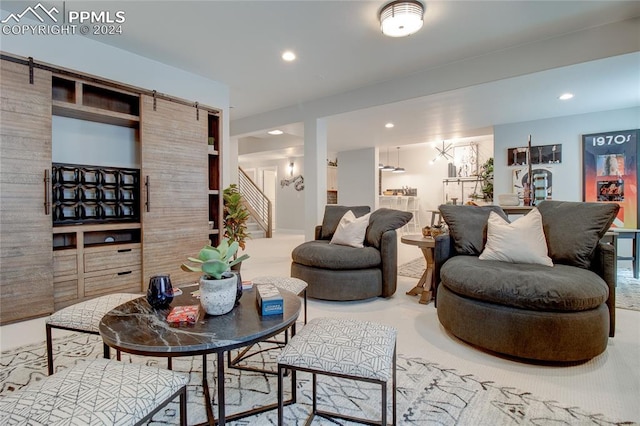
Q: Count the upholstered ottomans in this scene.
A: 4